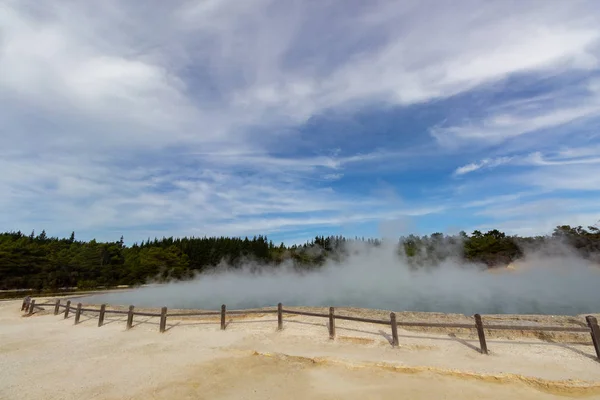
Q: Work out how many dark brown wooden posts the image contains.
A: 13